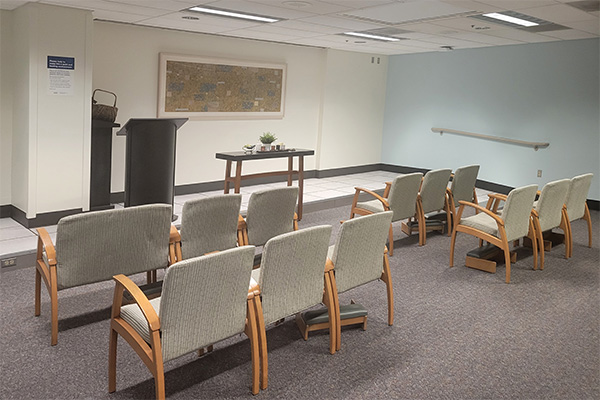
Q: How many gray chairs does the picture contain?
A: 12